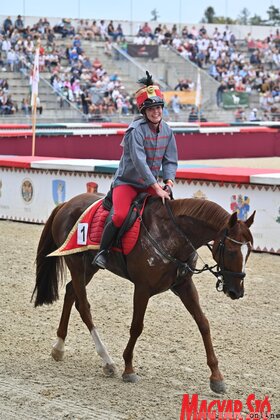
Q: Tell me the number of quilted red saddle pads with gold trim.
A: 1